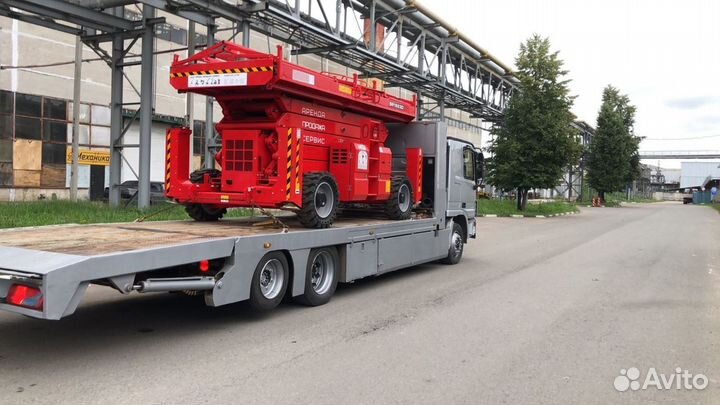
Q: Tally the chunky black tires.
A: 3